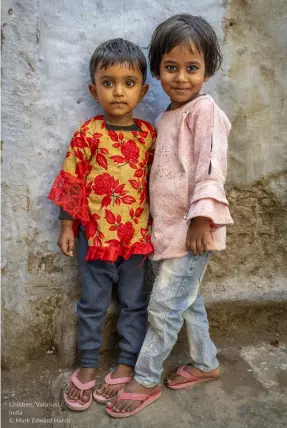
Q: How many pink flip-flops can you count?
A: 4